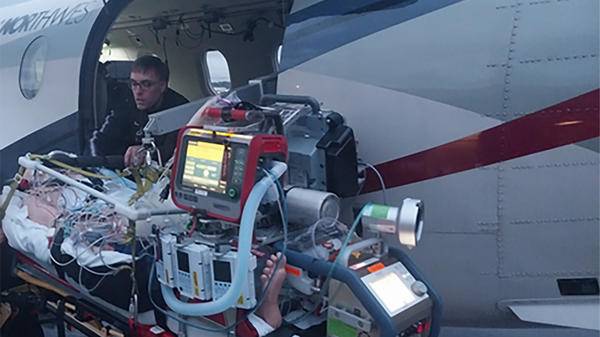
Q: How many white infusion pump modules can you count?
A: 3